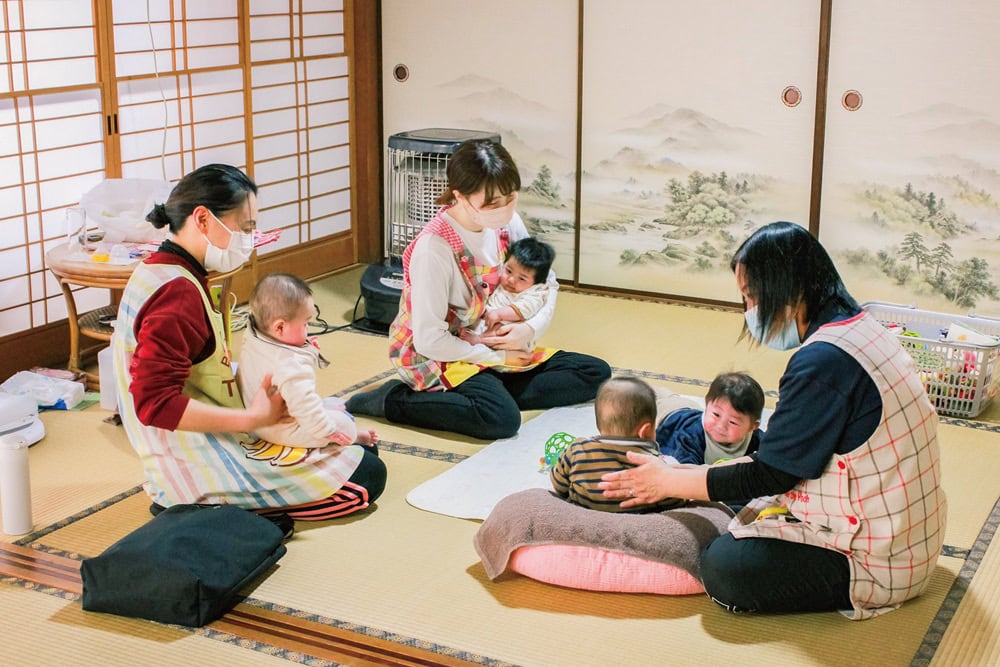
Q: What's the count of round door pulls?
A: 3